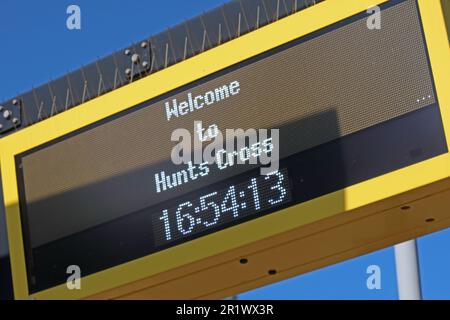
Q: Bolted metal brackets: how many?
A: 2